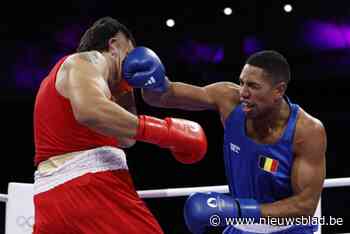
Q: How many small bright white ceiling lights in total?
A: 3